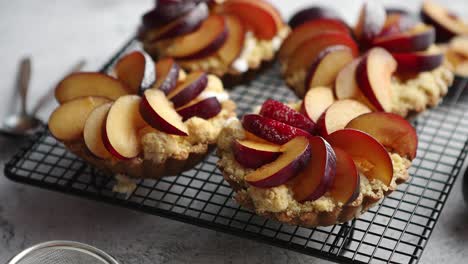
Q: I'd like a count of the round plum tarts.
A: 4